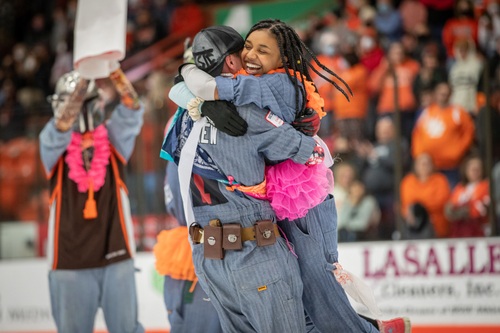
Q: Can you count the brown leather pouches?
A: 3